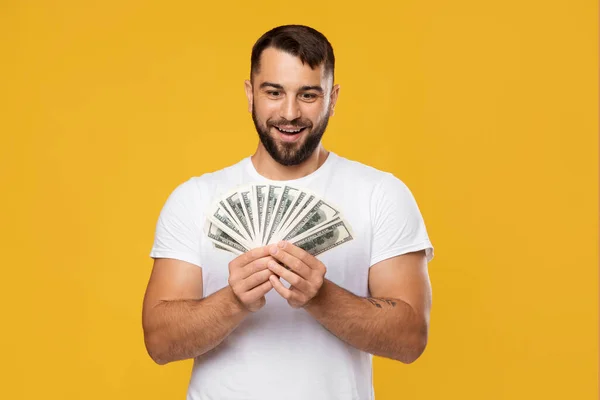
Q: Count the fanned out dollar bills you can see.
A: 14